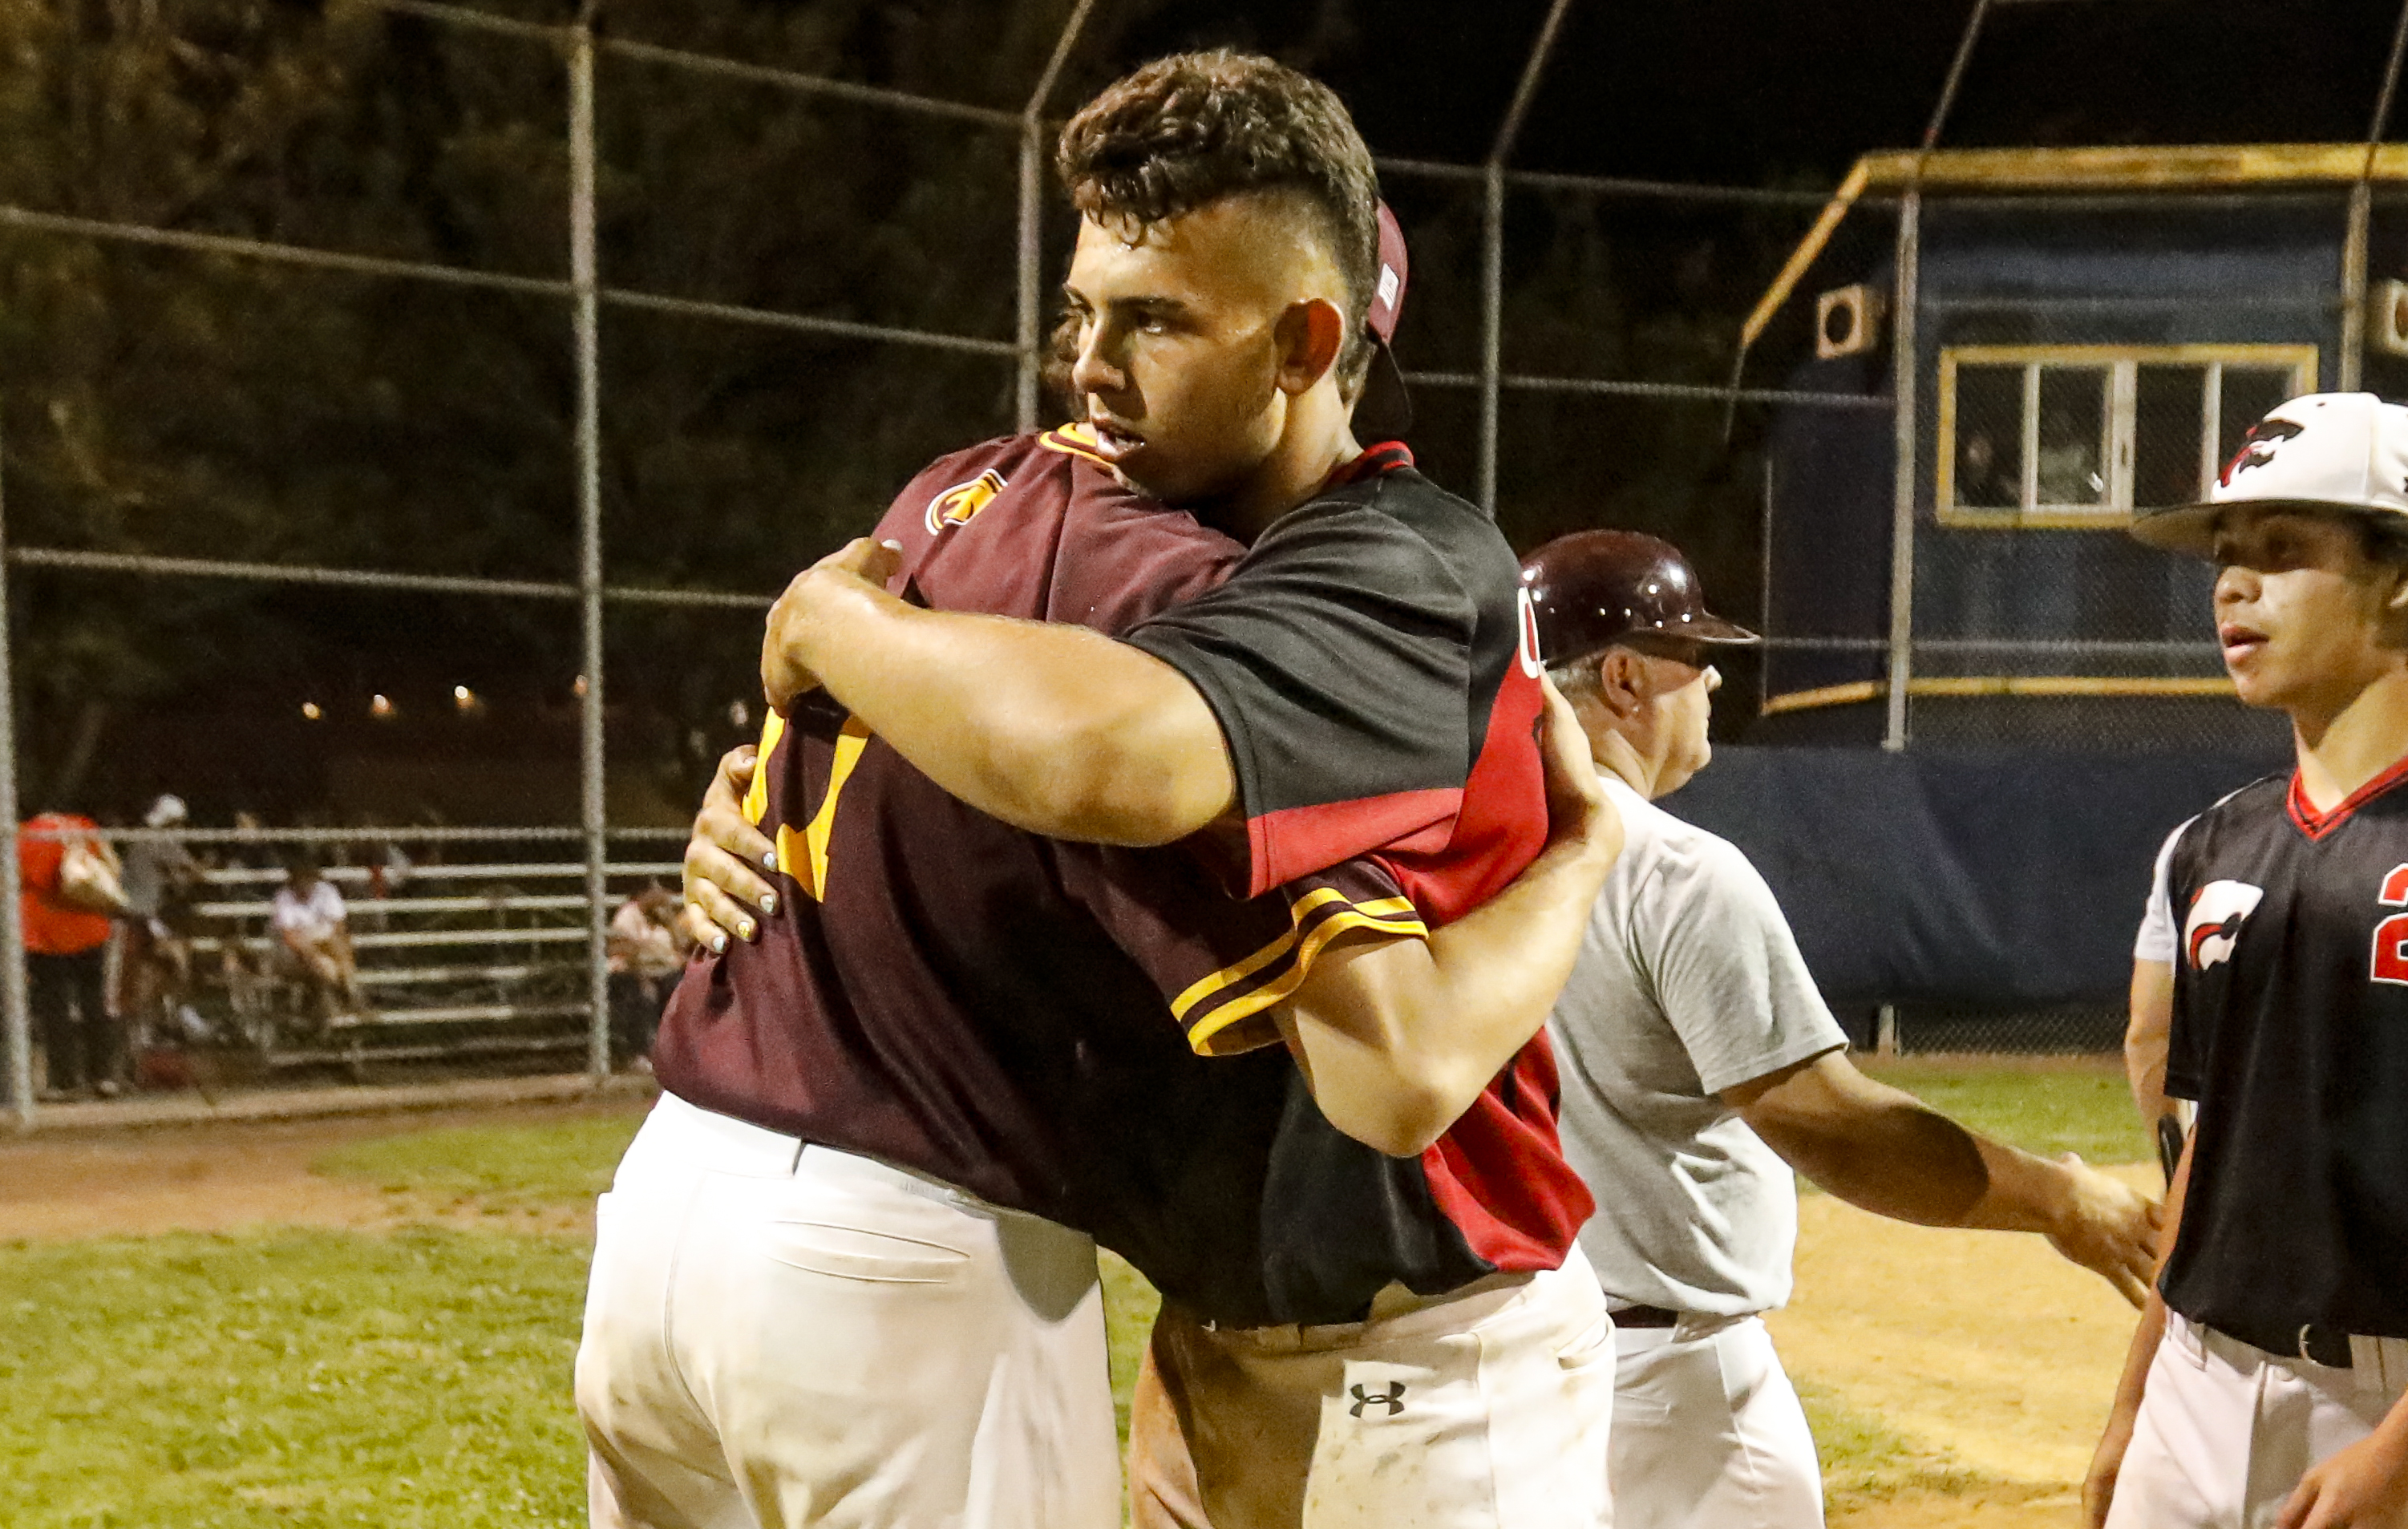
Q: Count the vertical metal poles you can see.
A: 6